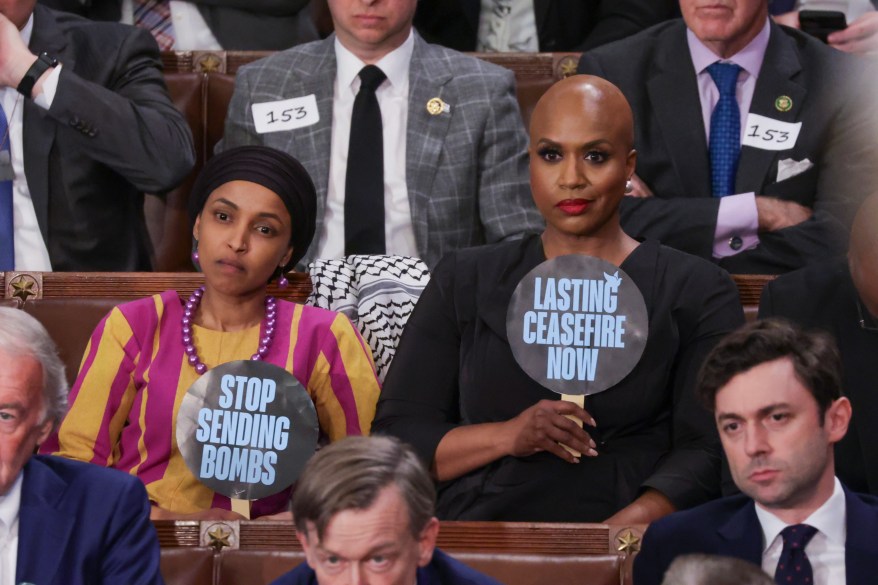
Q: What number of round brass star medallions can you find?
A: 5